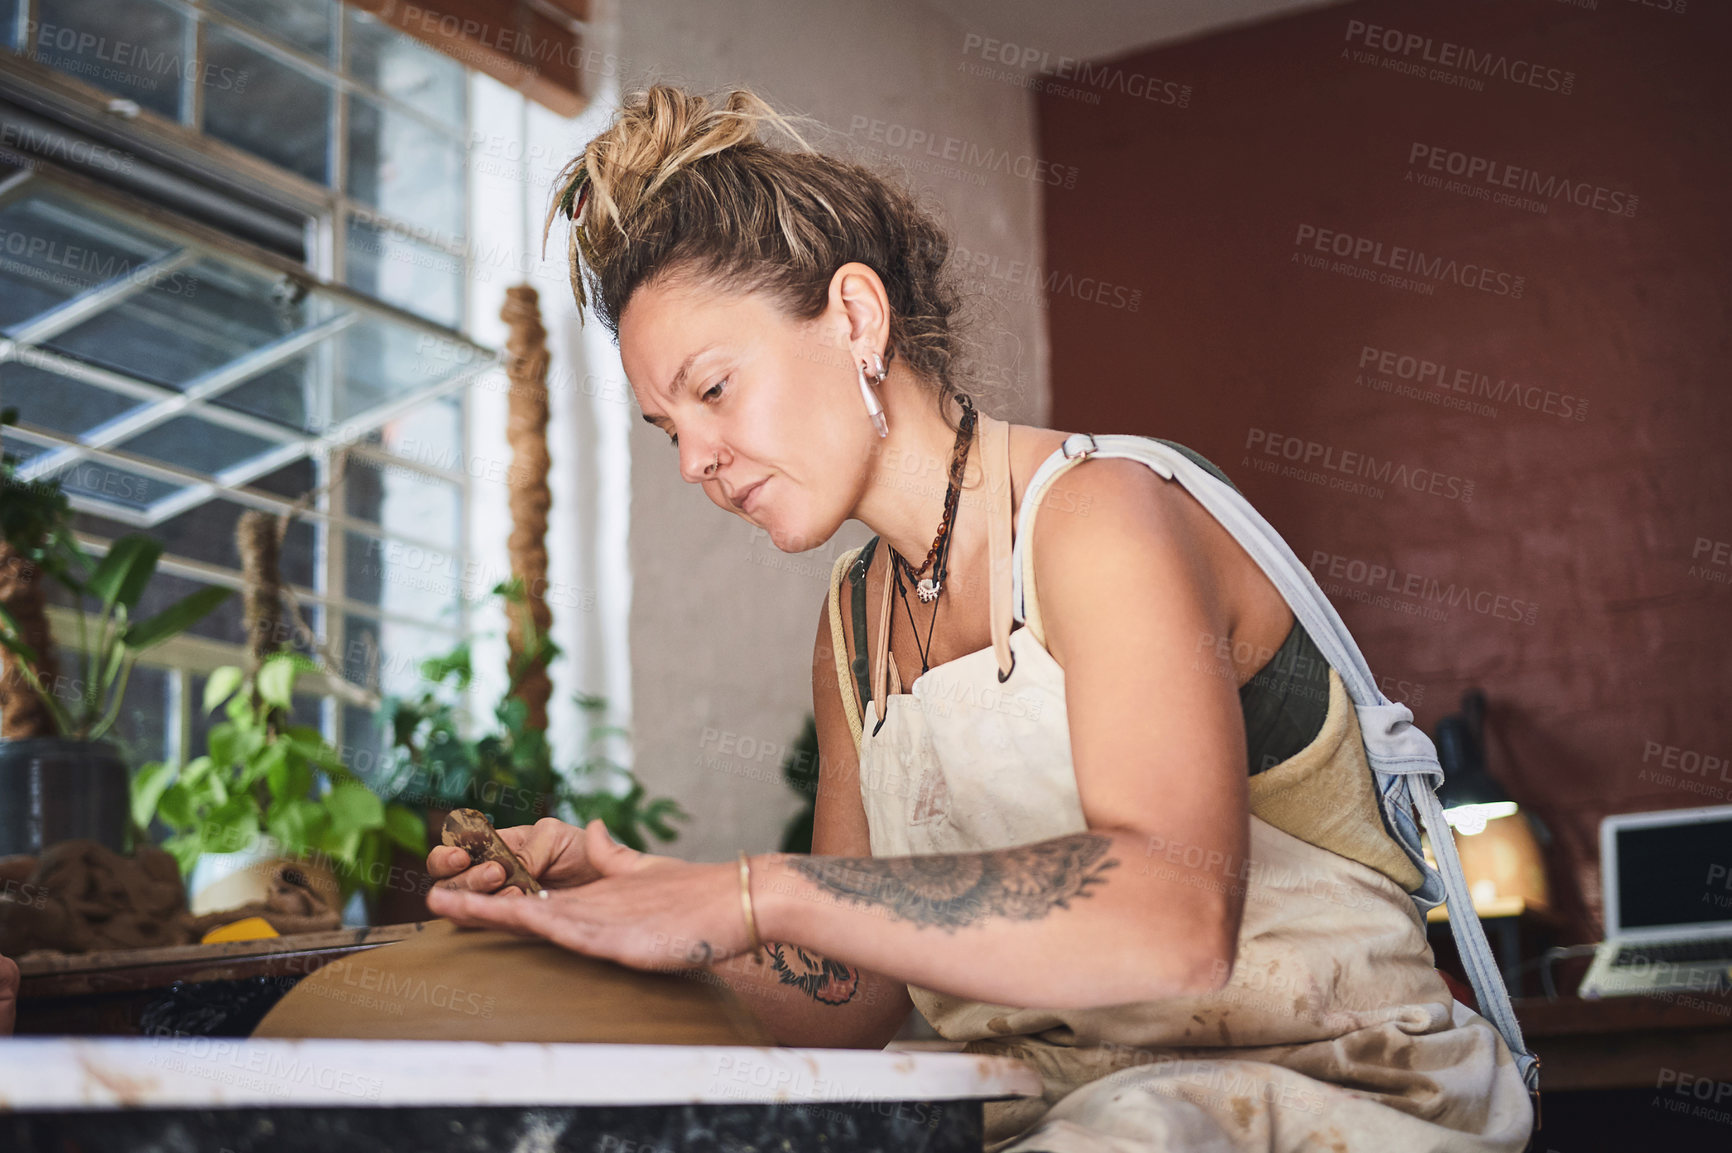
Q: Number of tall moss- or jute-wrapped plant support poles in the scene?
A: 3